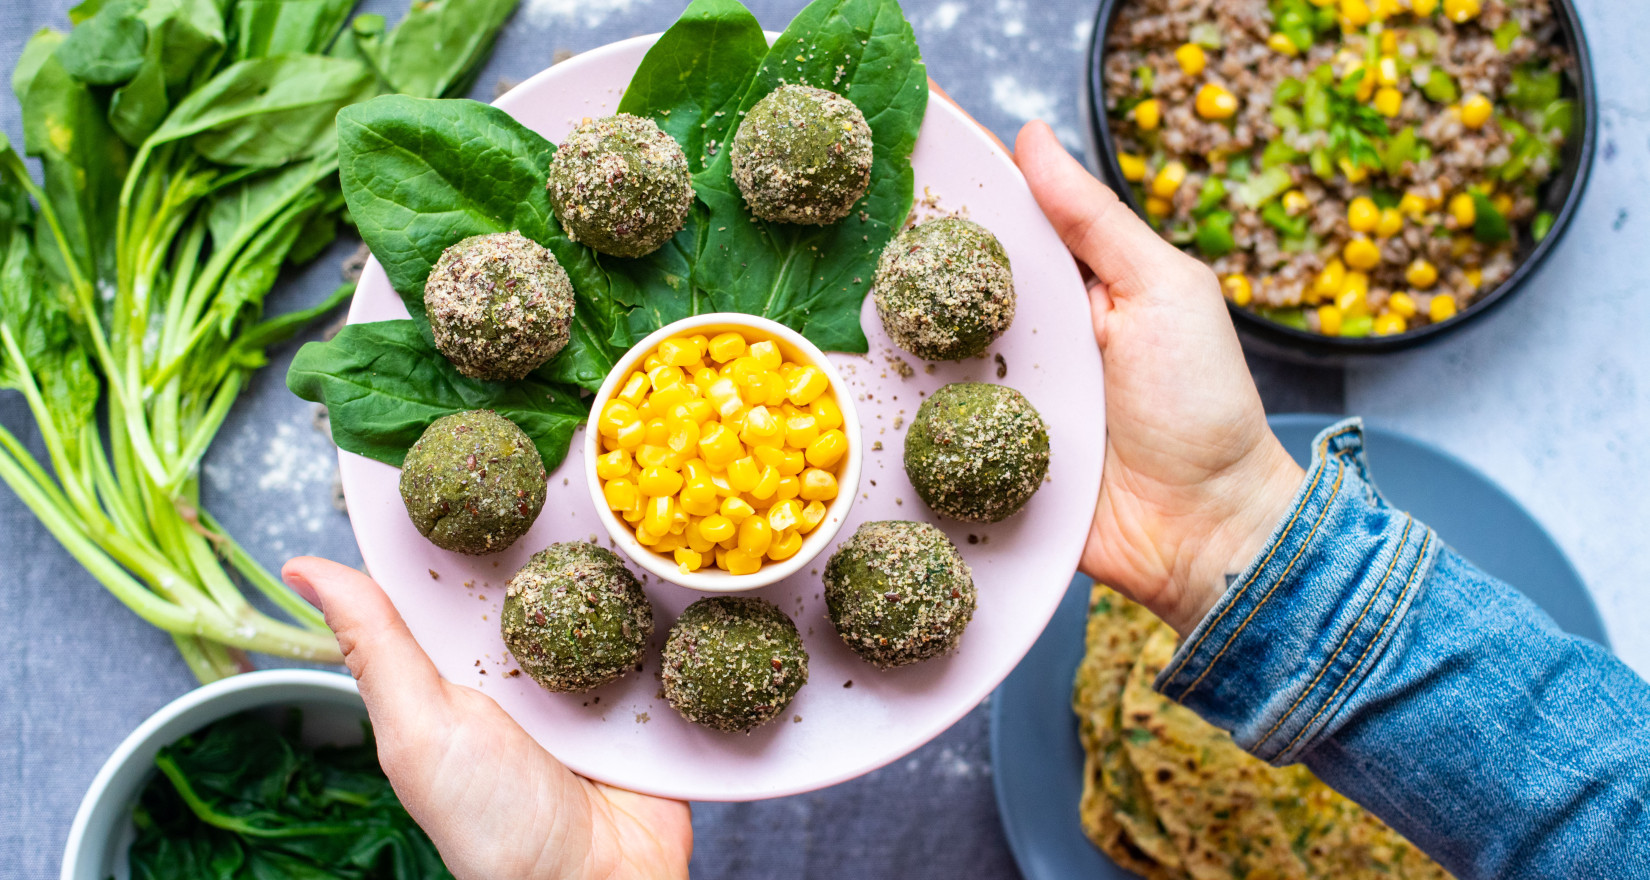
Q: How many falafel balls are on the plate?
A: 9